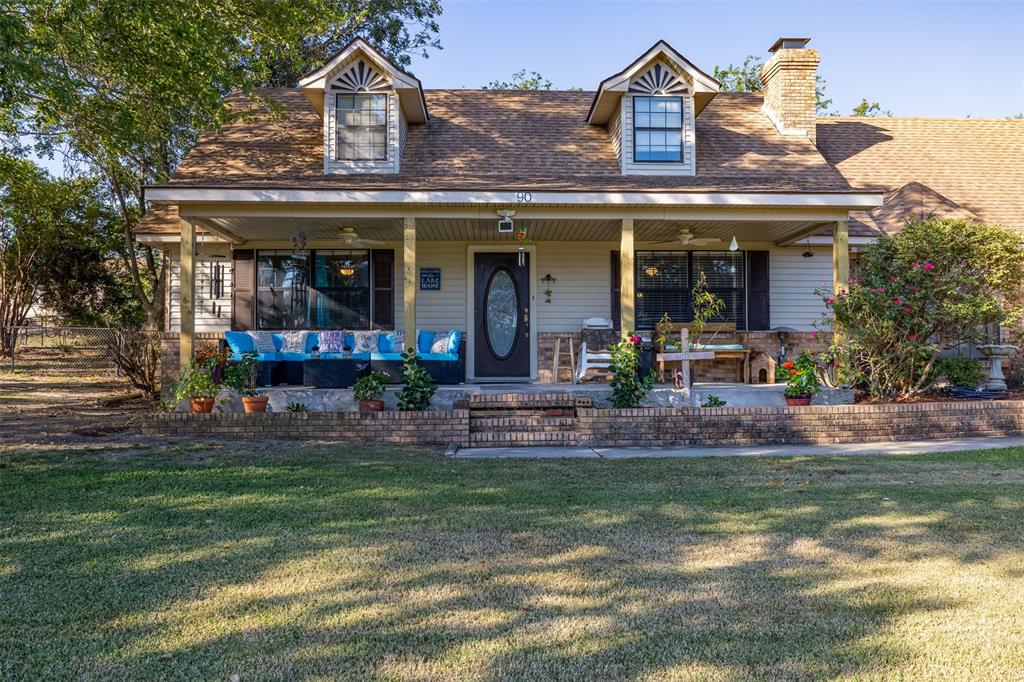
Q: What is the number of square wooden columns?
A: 4